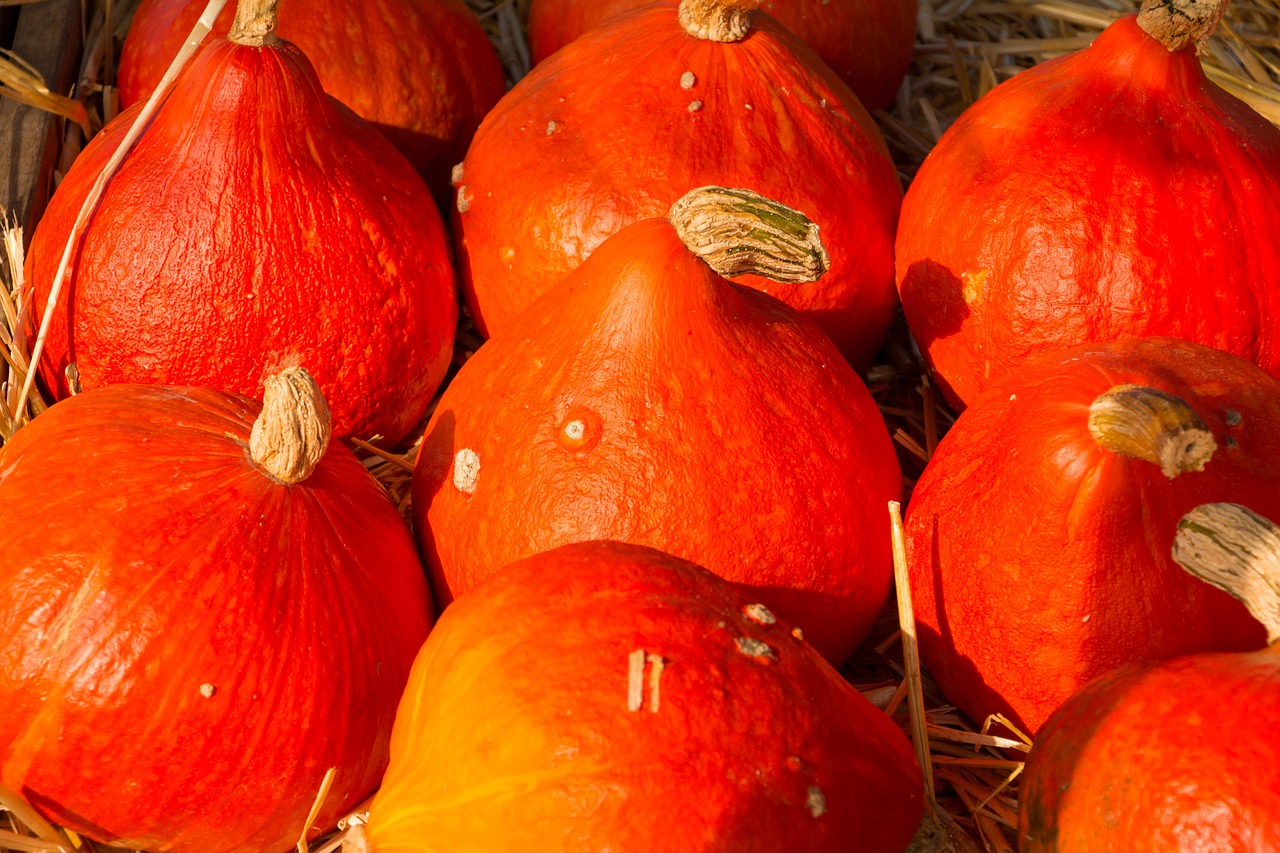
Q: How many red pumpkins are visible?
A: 10